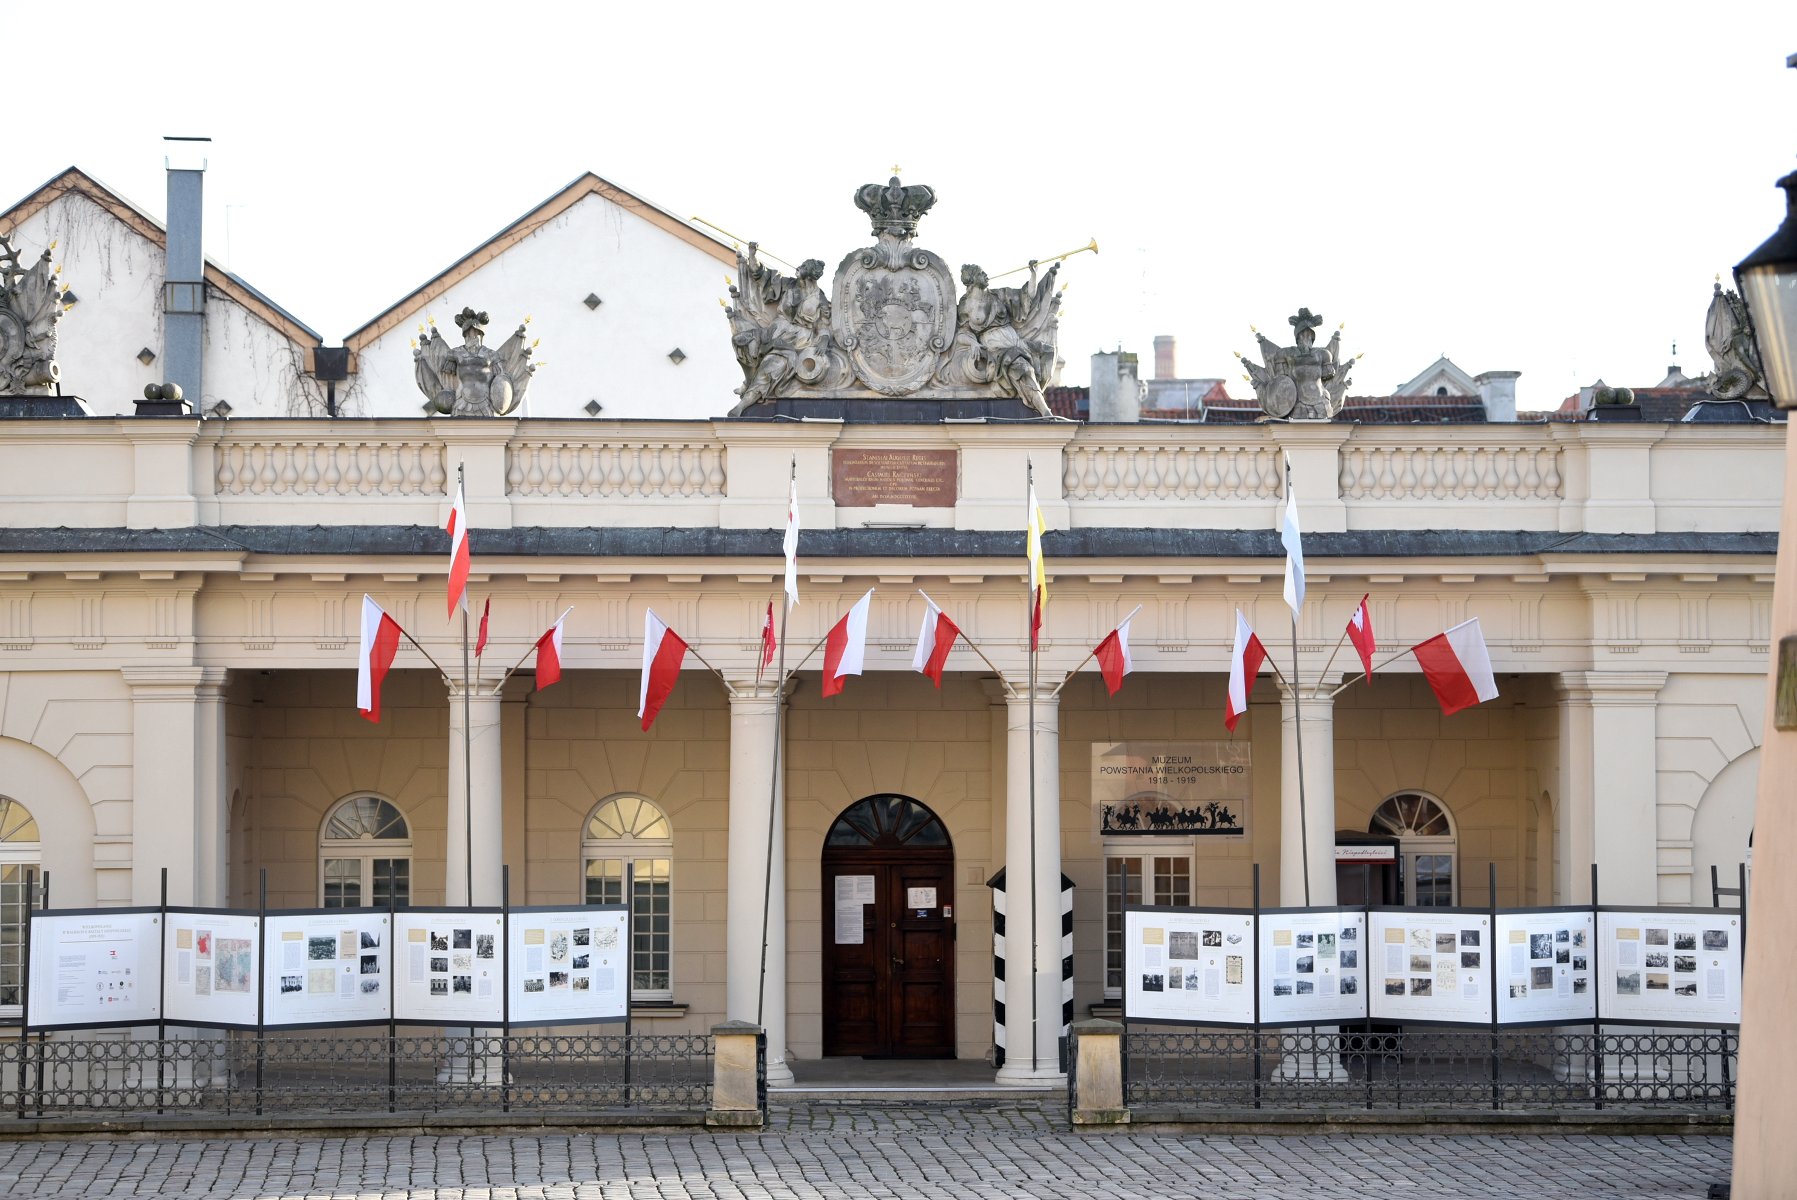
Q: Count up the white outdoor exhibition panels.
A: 10